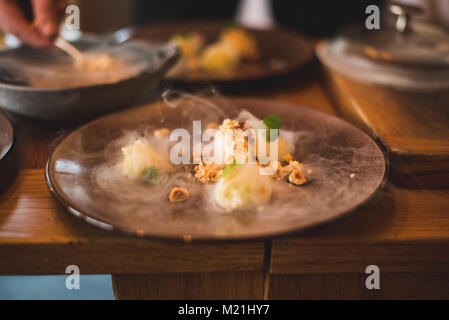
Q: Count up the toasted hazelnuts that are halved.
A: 2